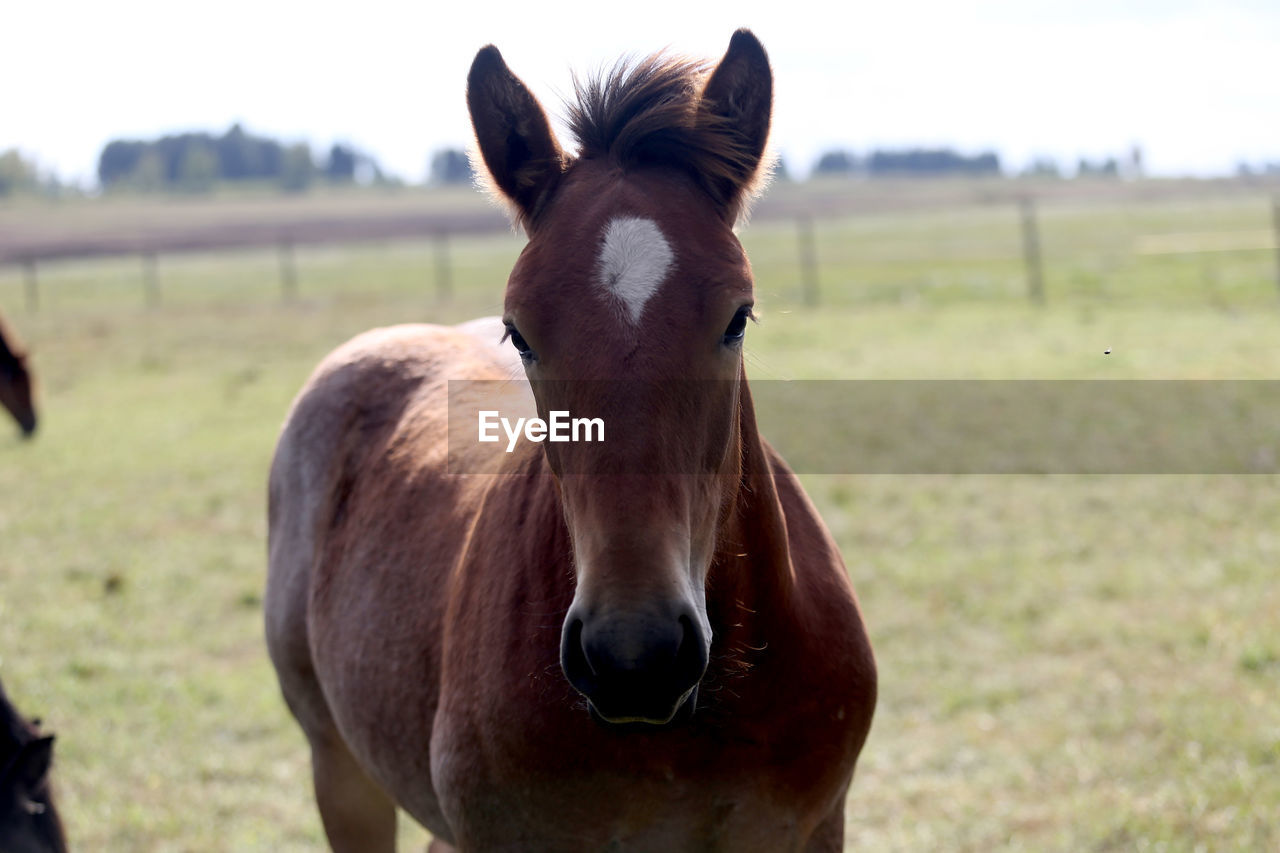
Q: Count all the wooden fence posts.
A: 7